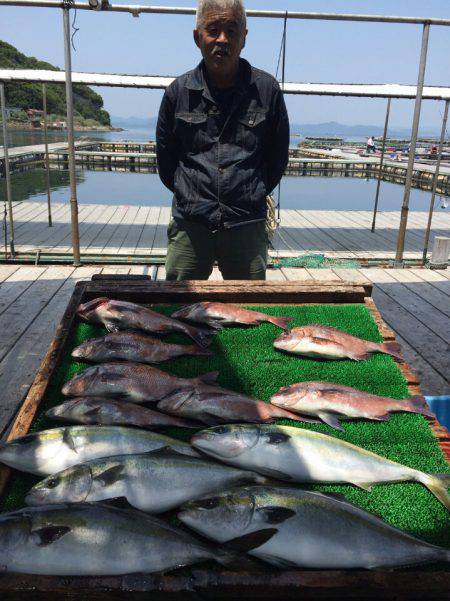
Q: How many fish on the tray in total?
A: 13